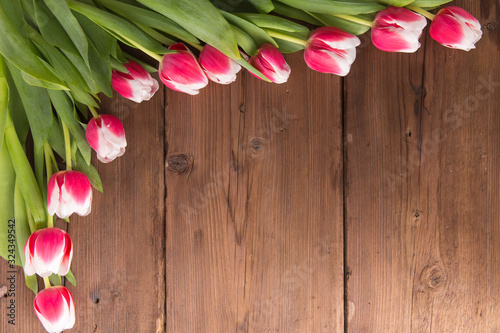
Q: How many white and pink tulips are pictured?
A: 11